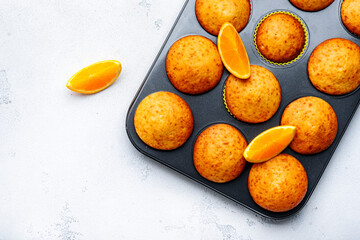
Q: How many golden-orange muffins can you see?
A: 11